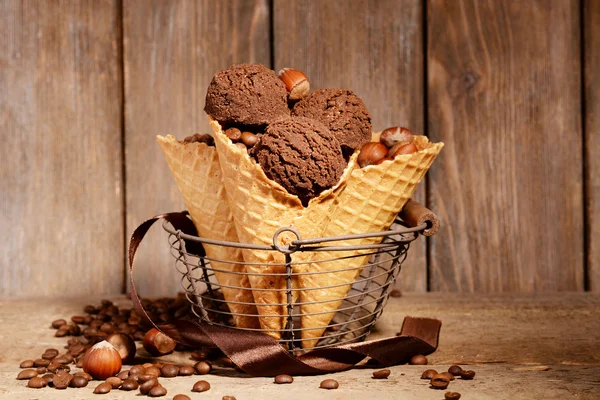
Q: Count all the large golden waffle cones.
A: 3